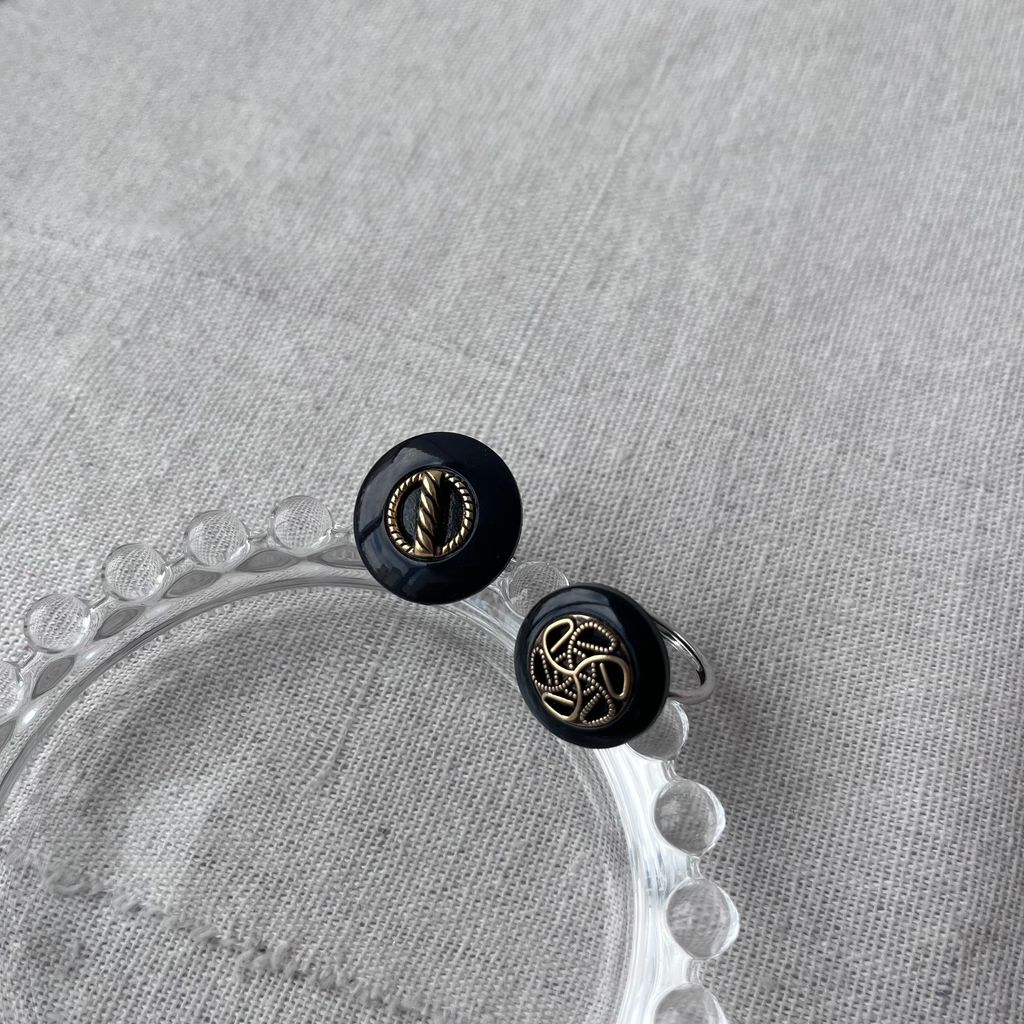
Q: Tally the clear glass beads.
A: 10